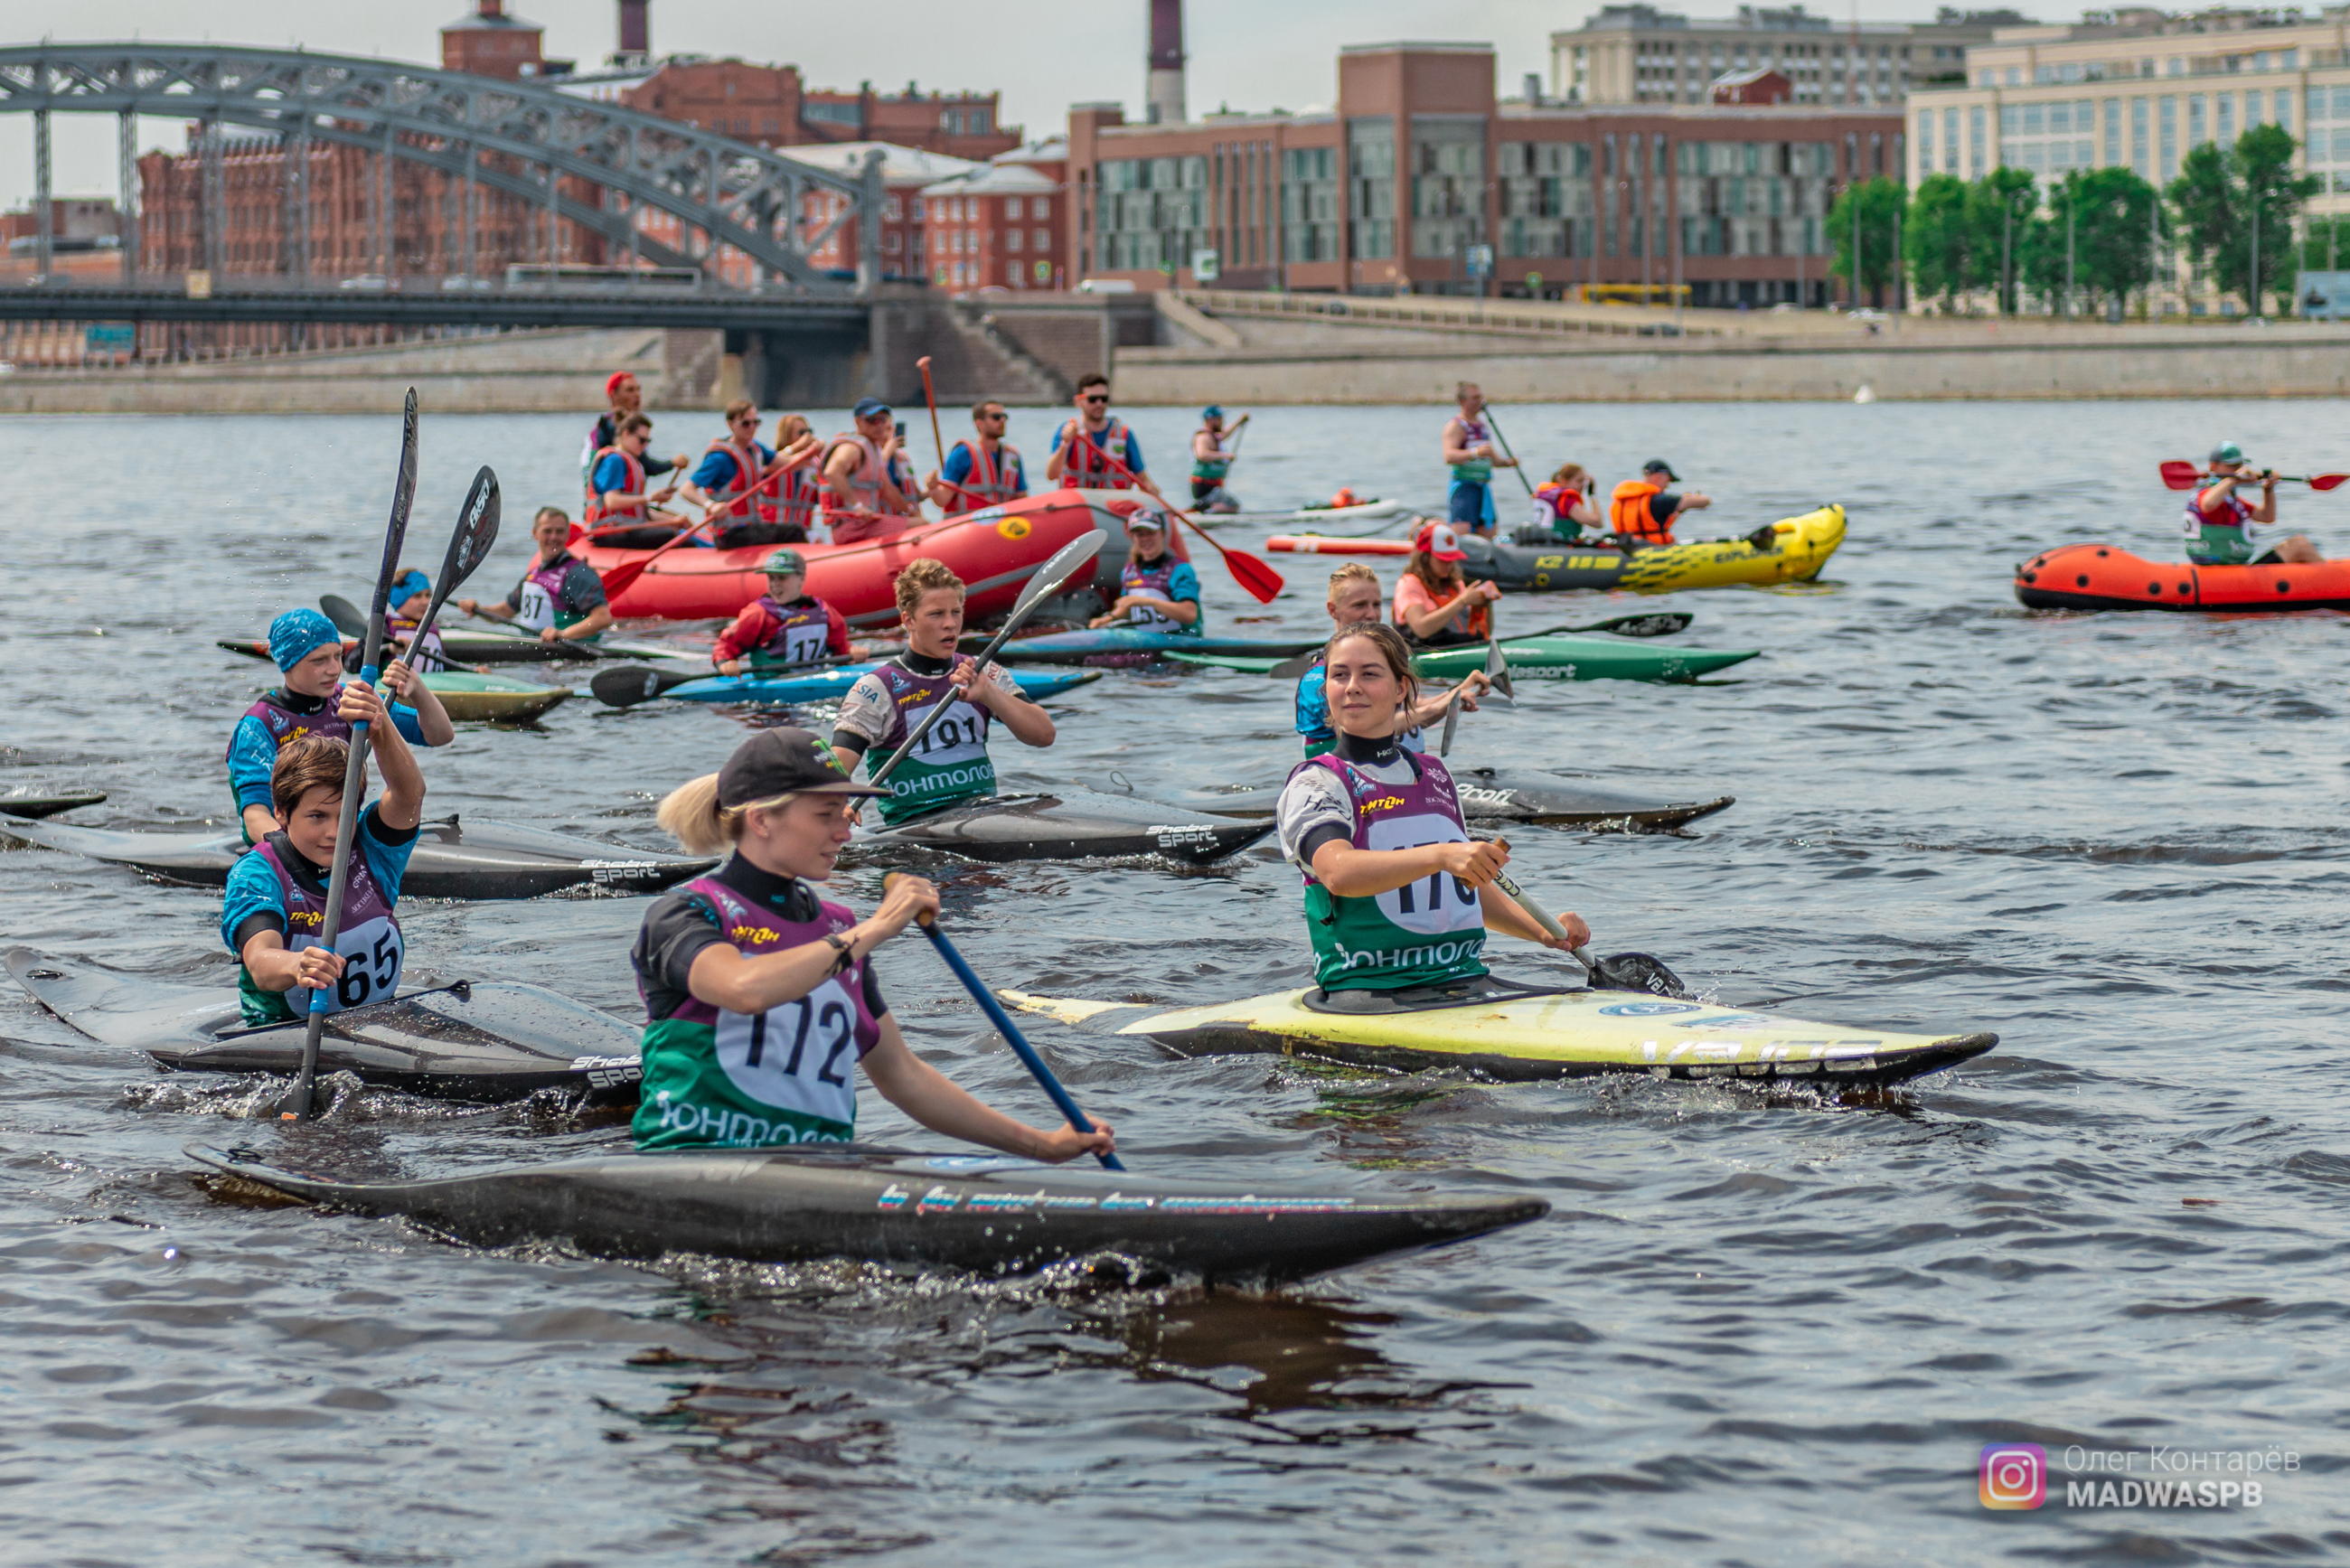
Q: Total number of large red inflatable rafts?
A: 1